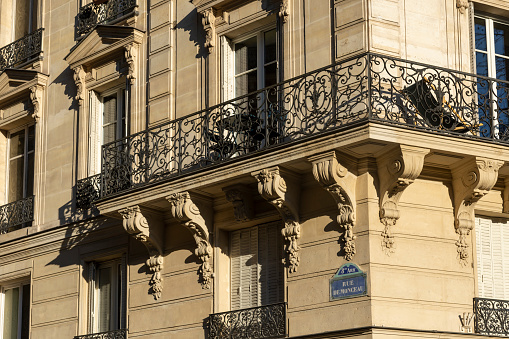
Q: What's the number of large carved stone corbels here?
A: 6